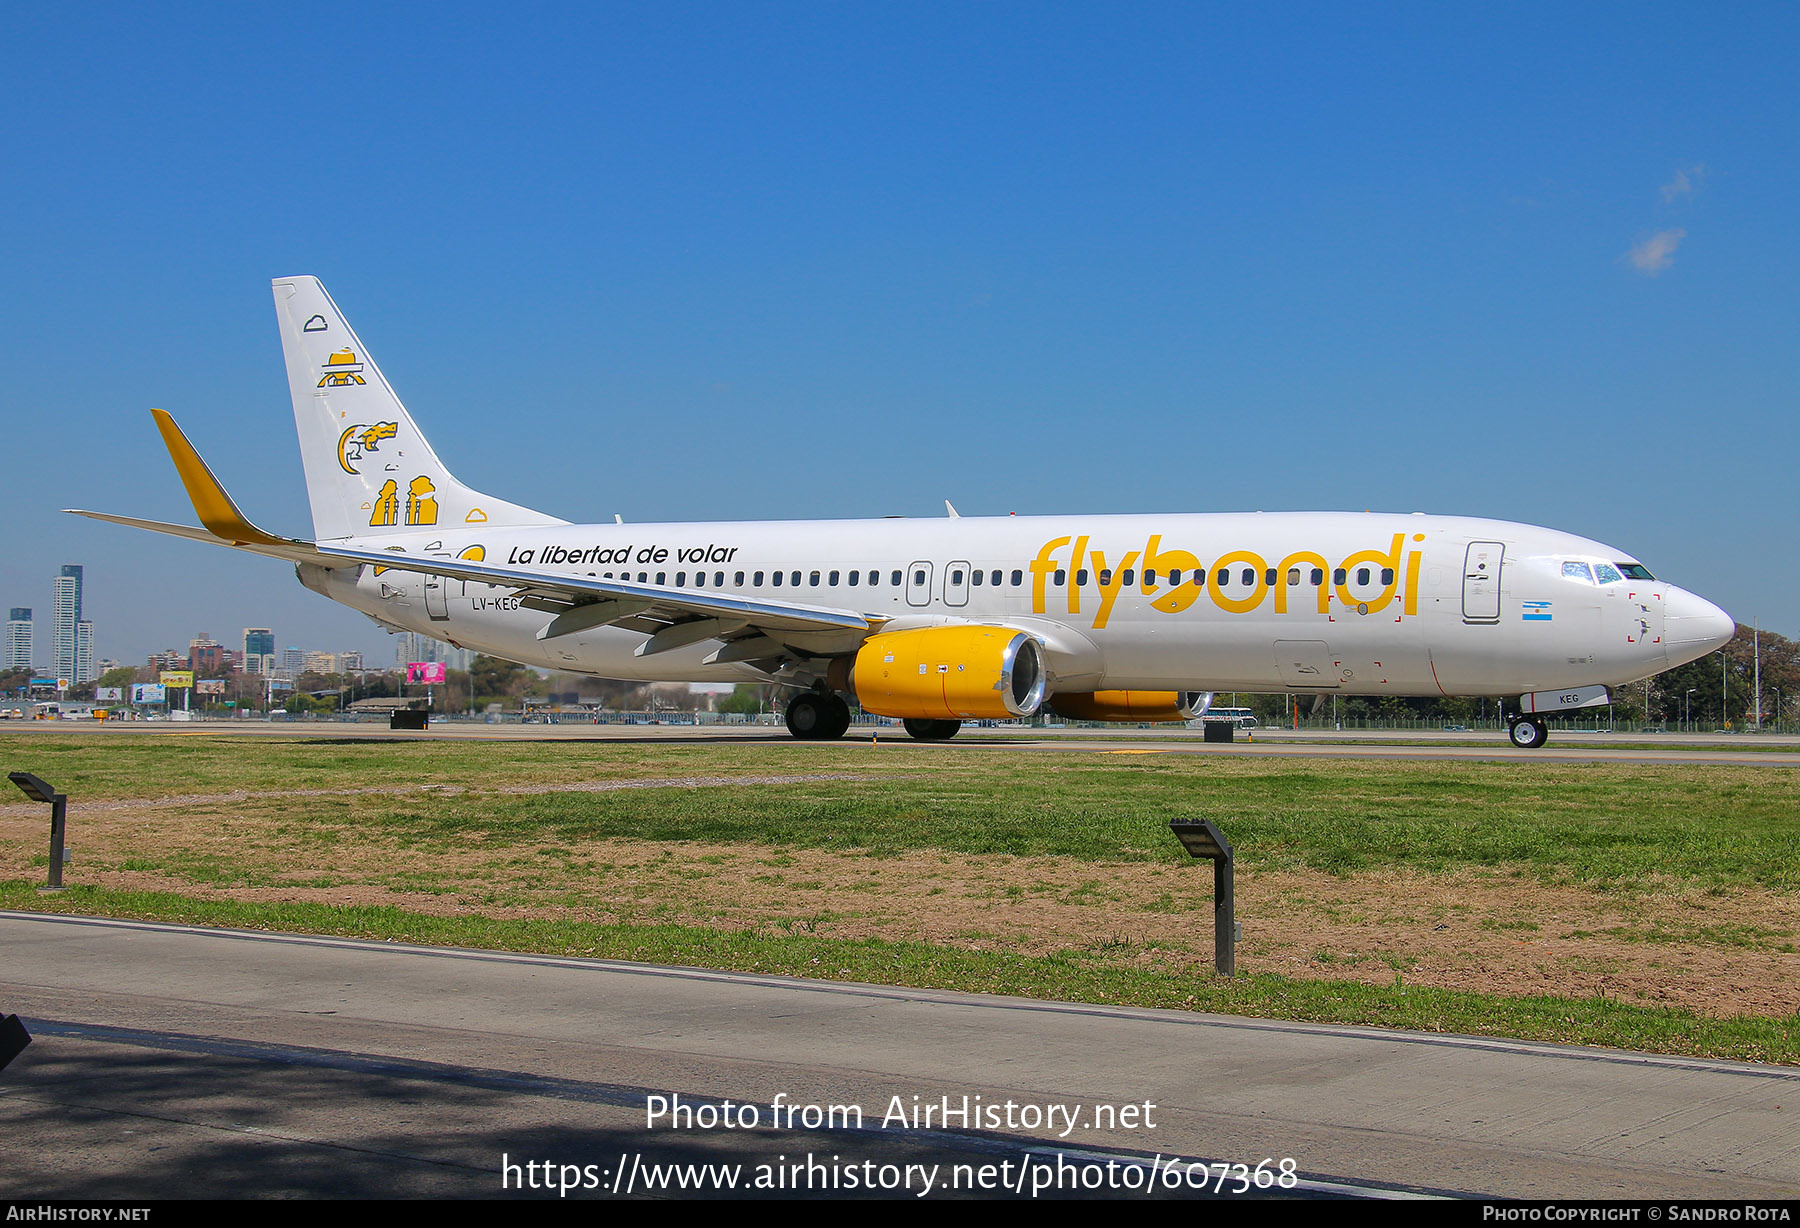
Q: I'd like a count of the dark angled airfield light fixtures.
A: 2